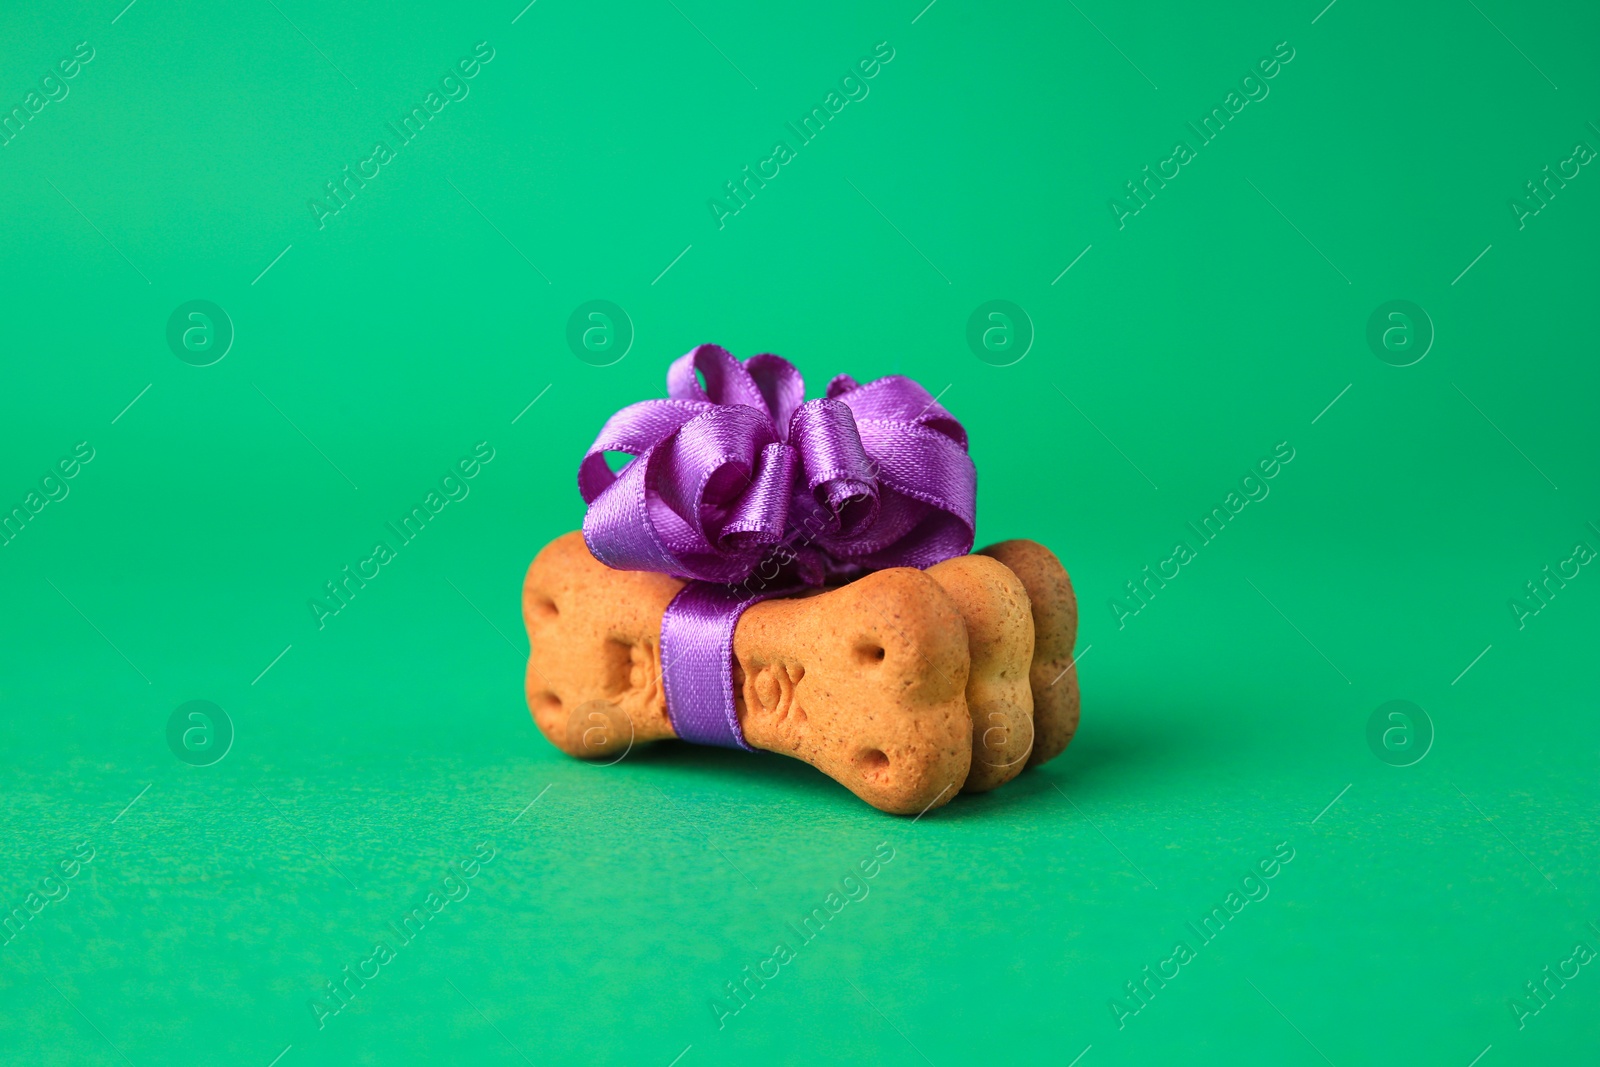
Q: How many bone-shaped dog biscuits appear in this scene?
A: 3